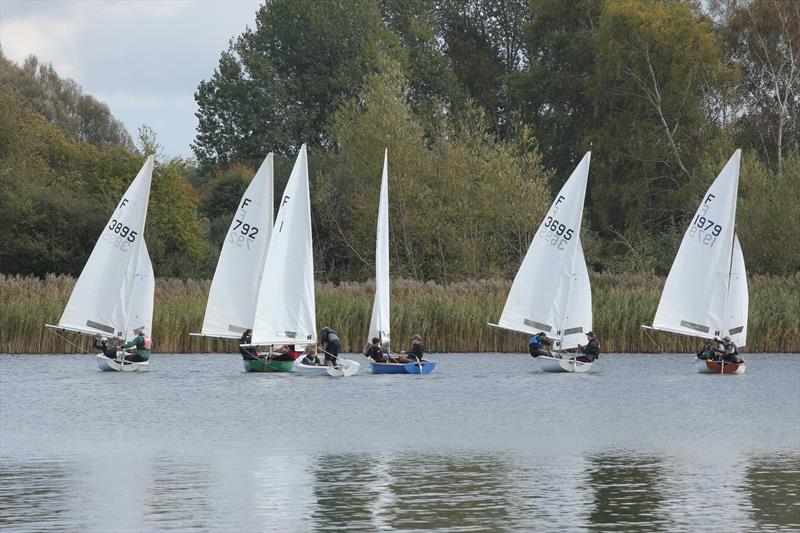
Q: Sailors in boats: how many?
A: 12